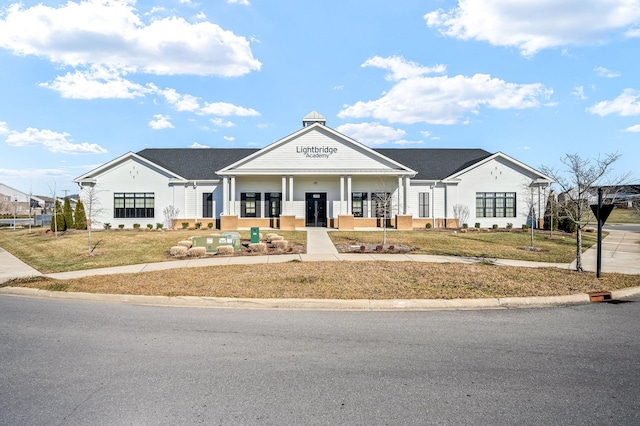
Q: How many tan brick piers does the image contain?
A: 4